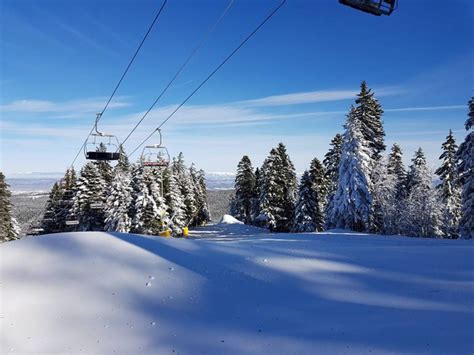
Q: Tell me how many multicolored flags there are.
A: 0